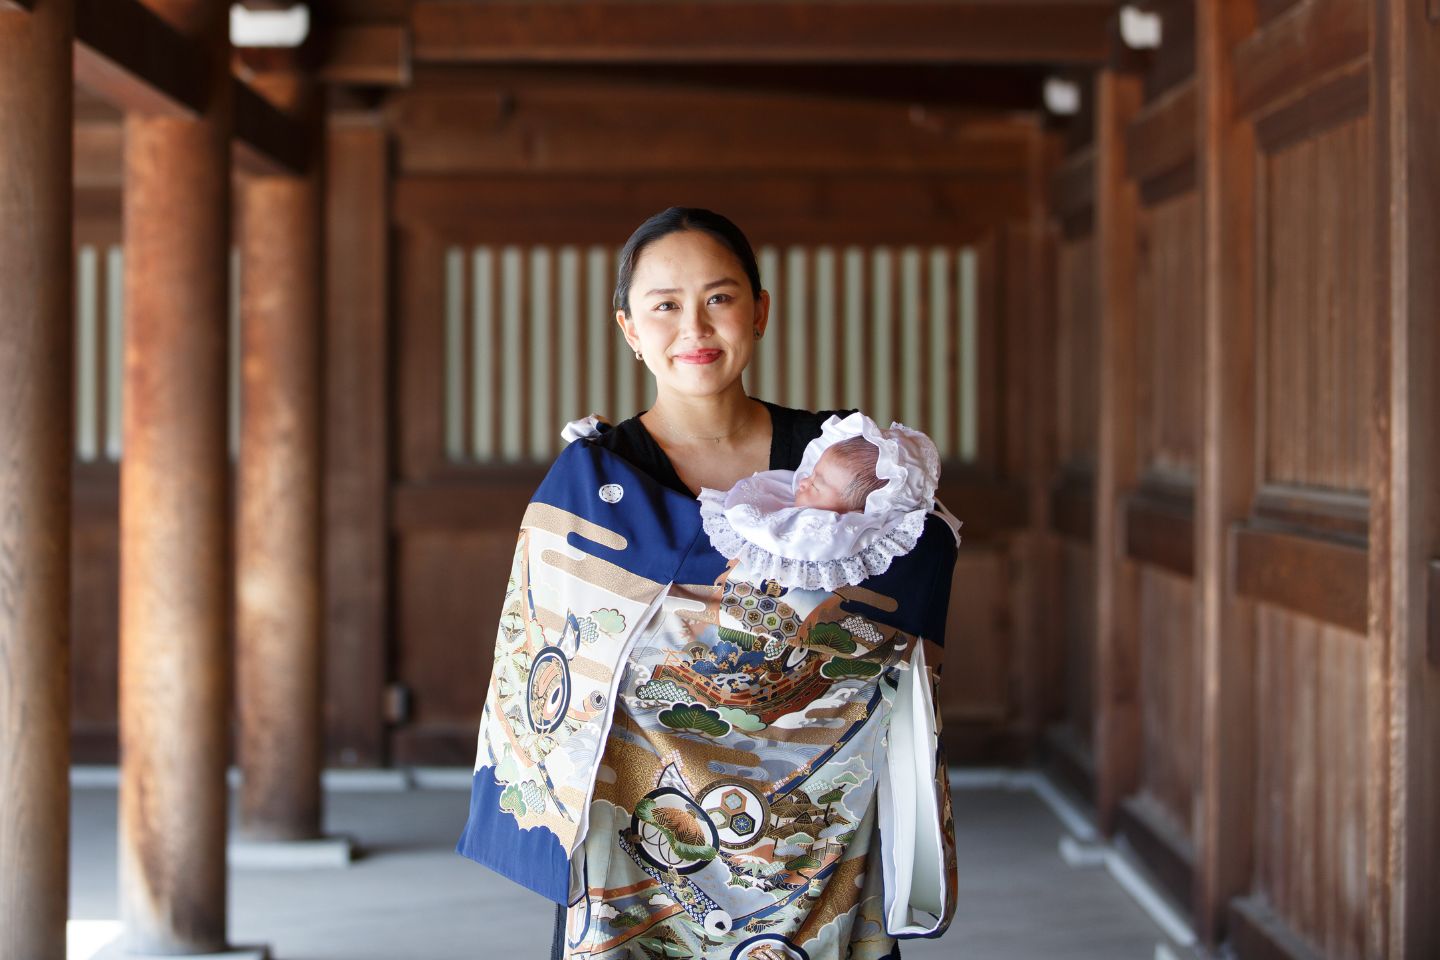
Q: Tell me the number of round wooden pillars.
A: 3